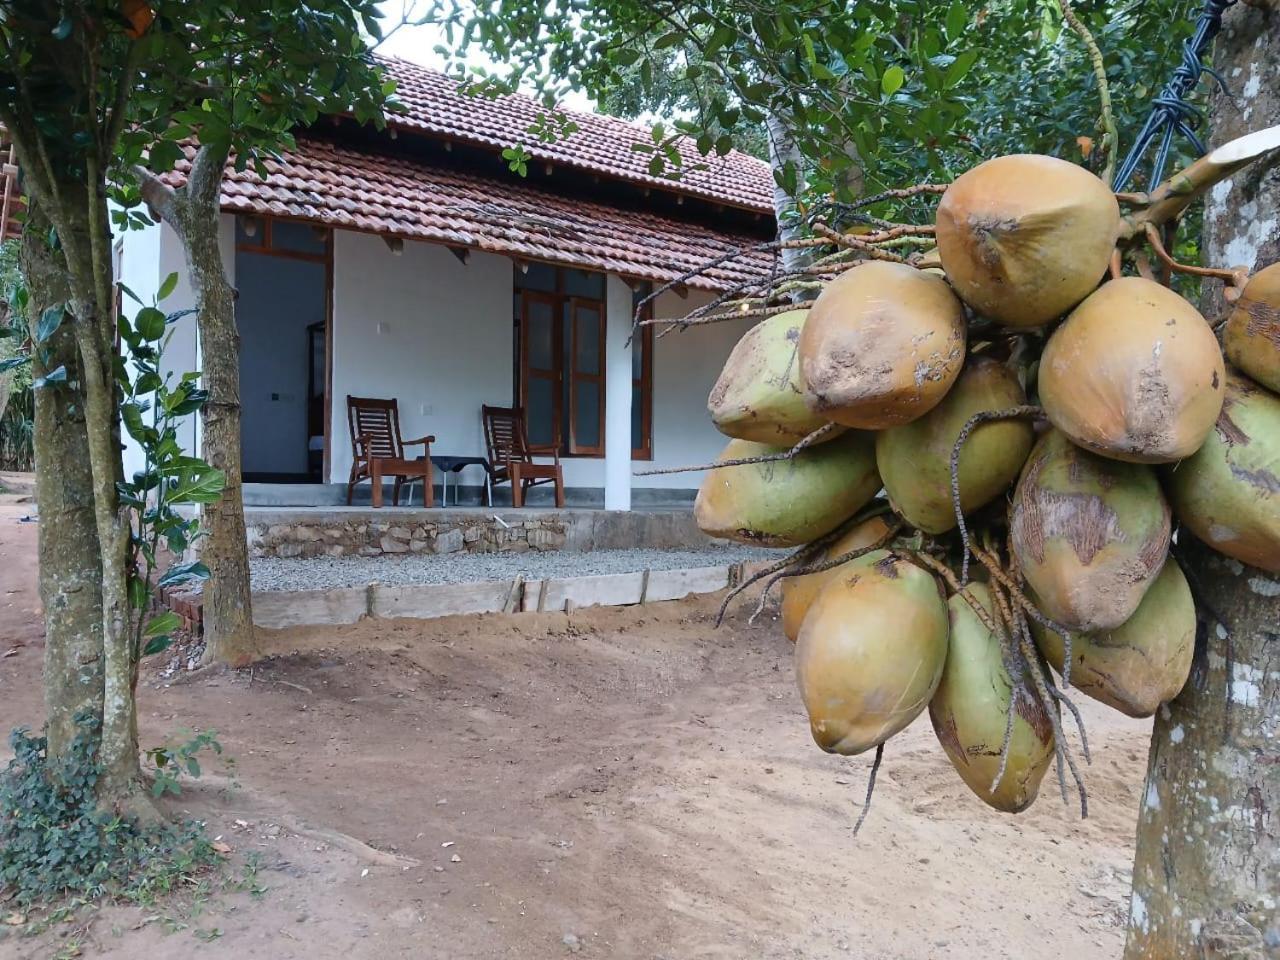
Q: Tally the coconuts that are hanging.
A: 13